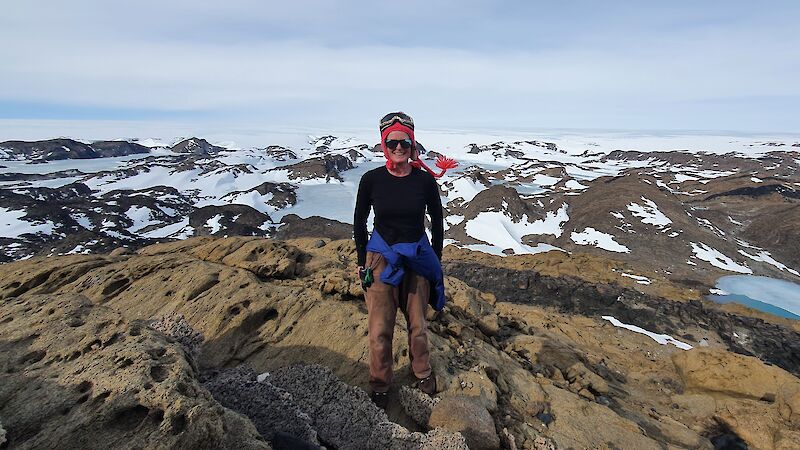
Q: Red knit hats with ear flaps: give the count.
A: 1